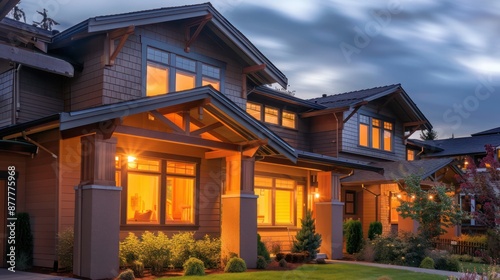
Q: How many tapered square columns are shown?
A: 3